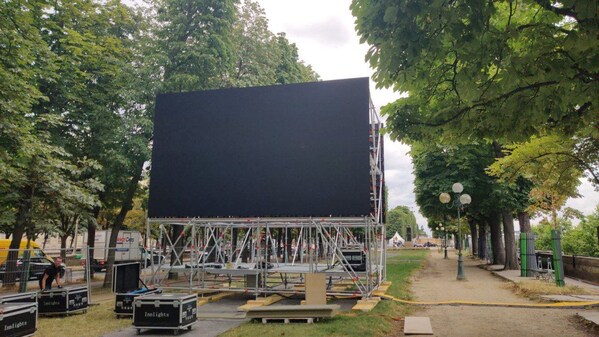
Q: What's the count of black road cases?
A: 5